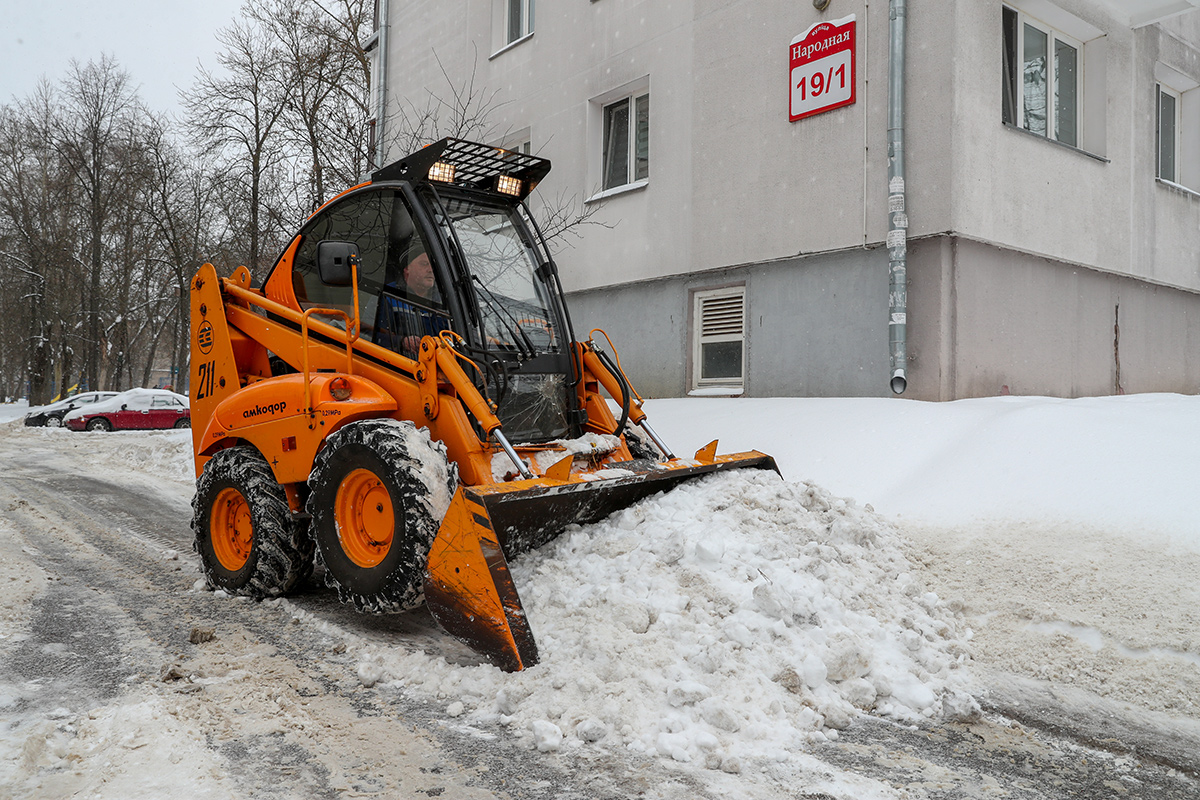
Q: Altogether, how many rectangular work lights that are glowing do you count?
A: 2